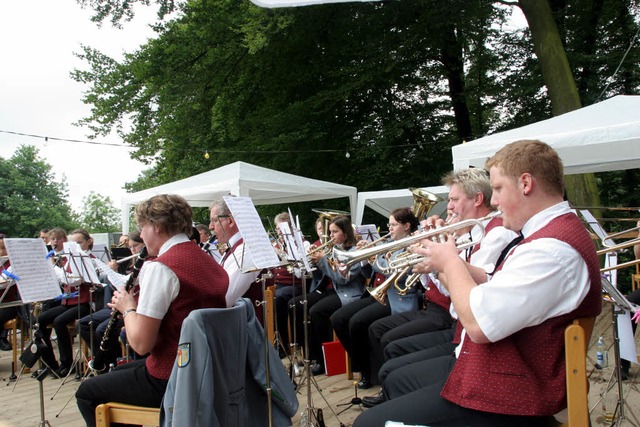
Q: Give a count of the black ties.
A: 2